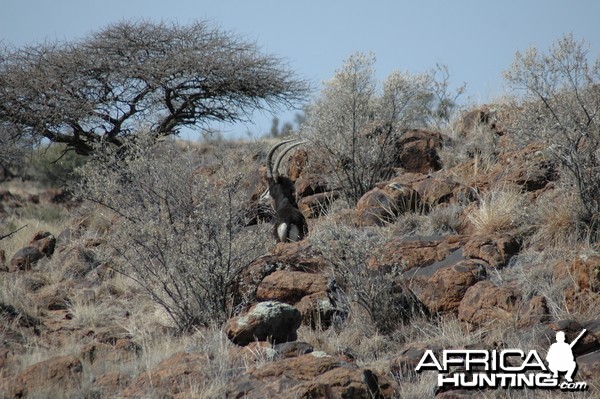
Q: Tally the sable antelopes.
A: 1